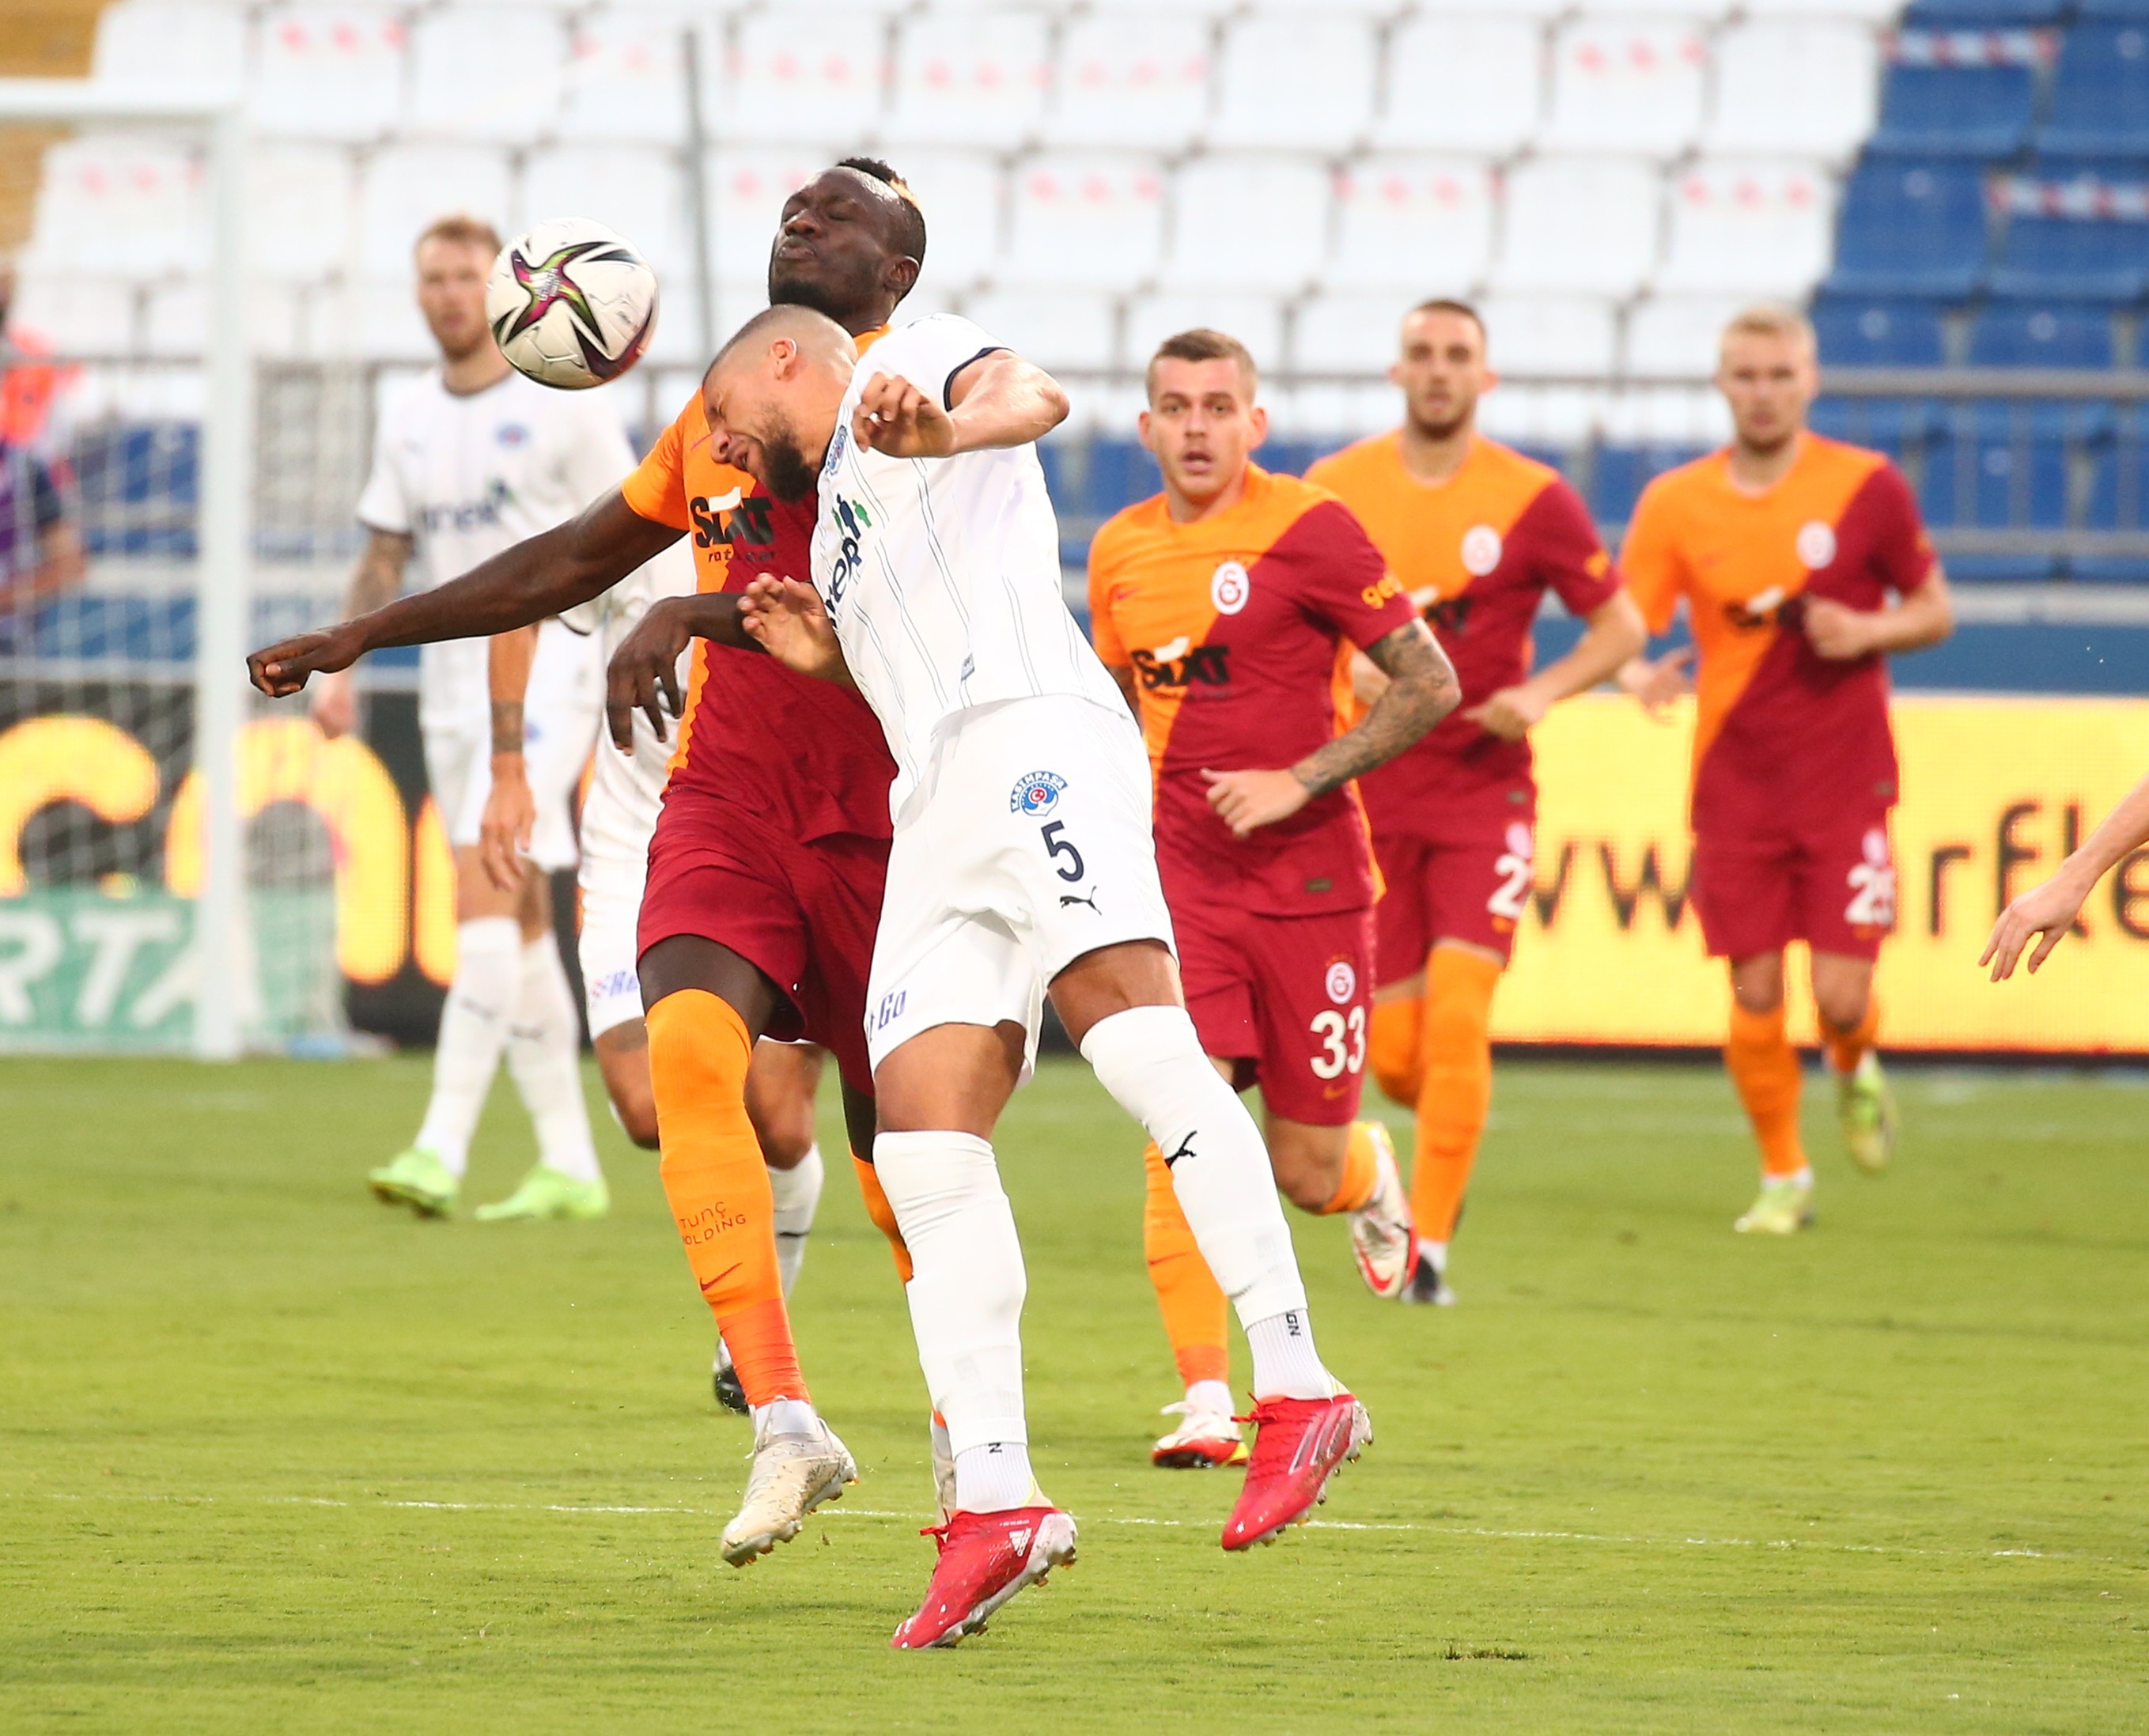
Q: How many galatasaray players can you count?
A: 4